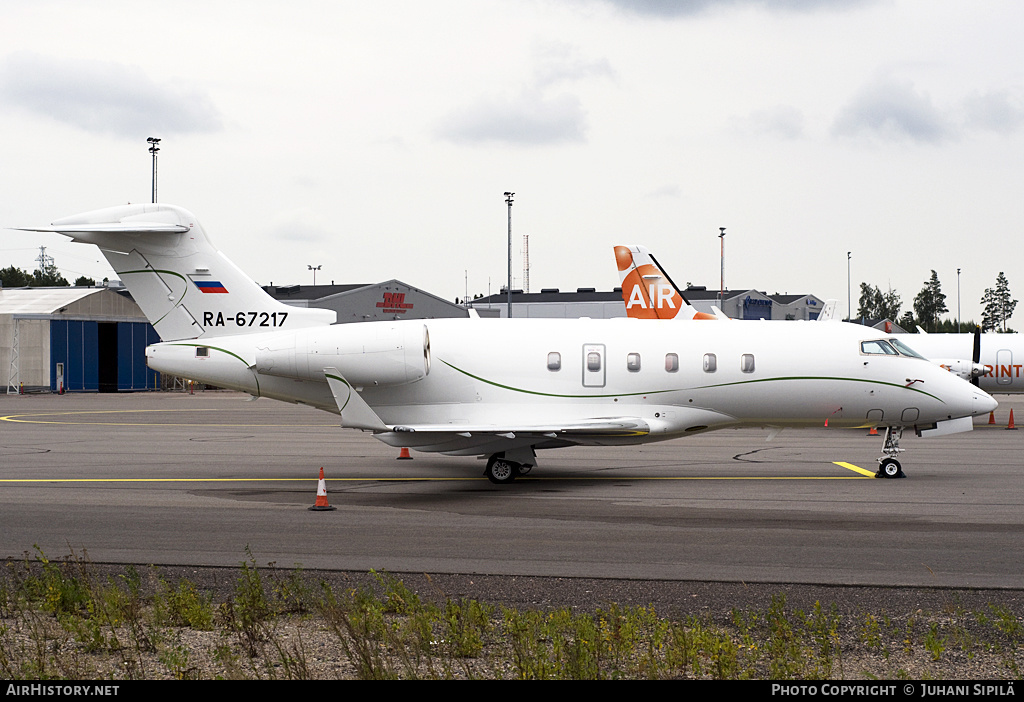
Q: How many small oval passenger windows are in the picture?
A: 6